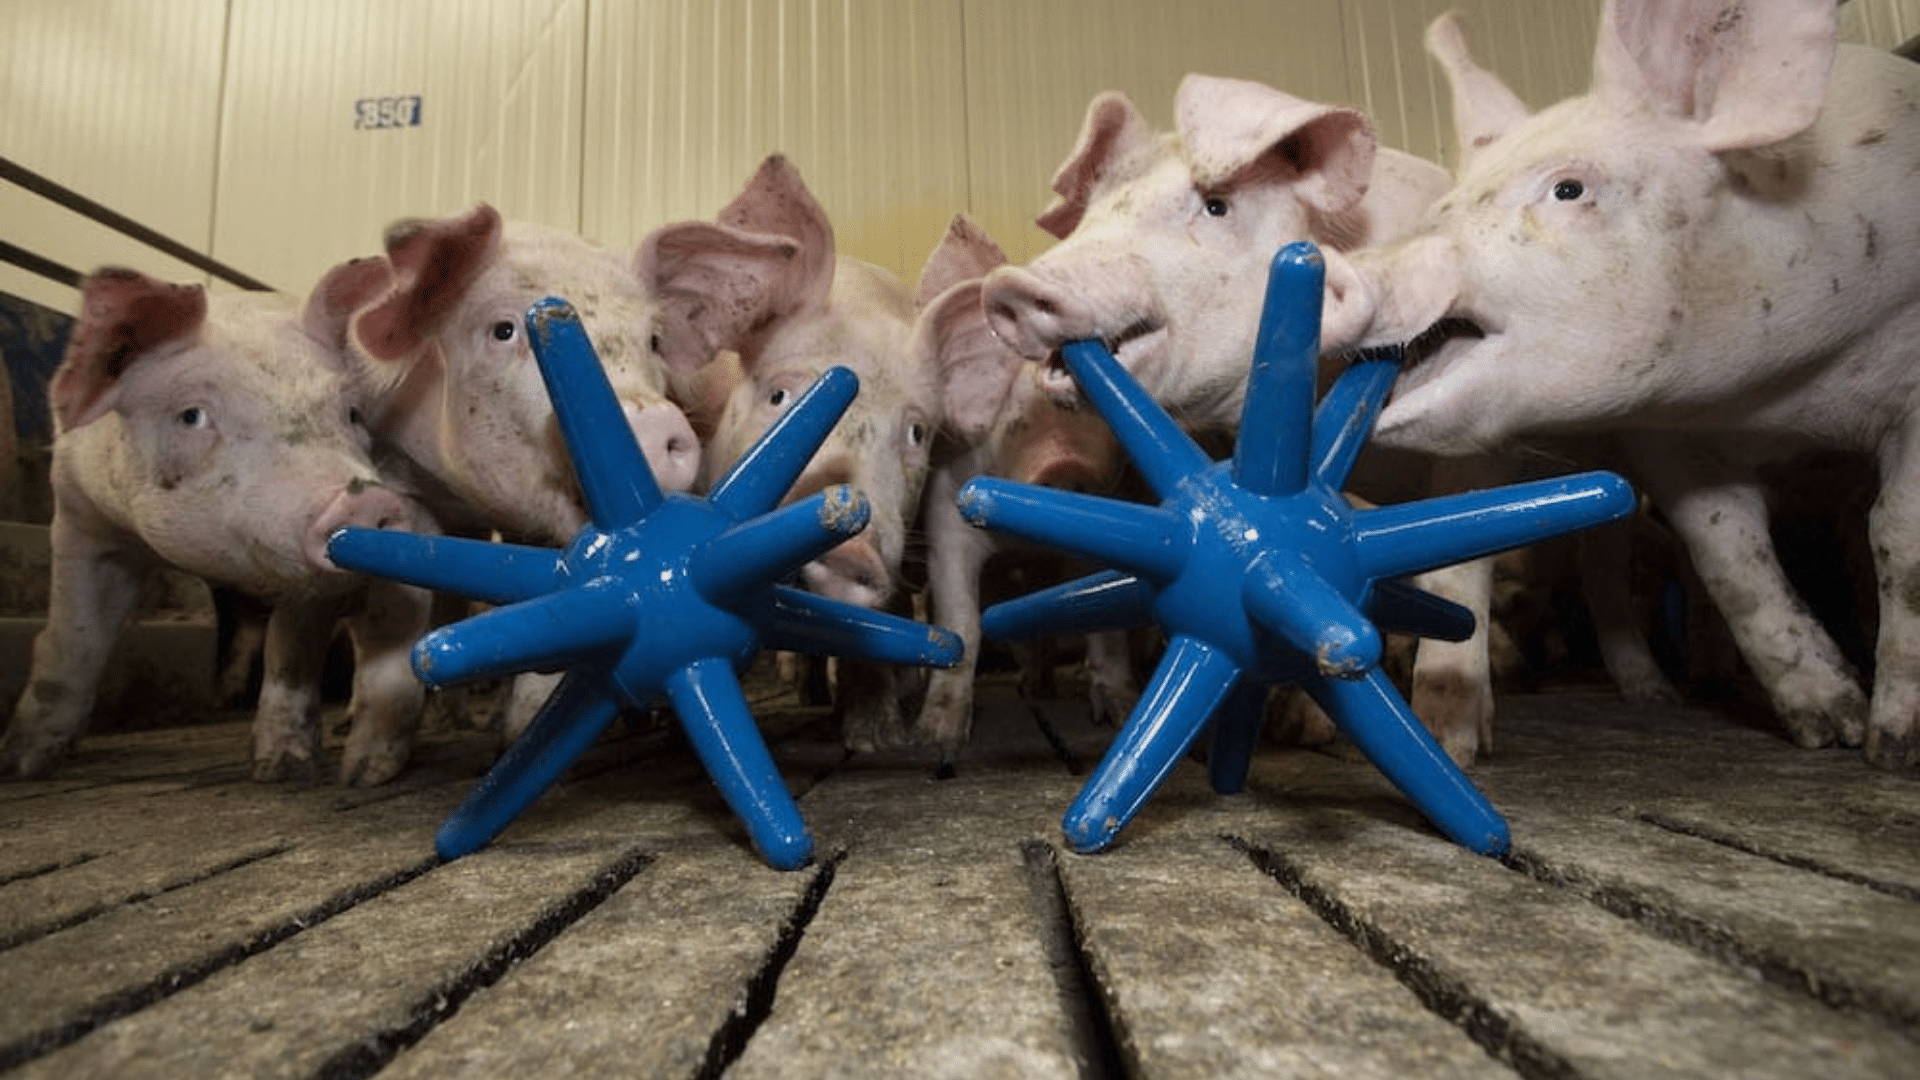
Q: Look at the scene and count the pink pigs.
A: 6